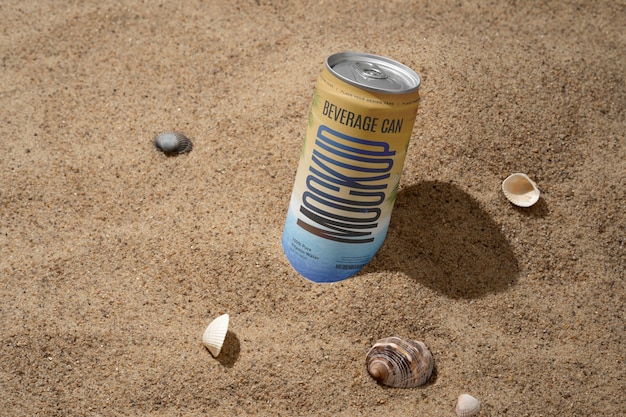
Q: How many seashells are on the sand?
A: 5